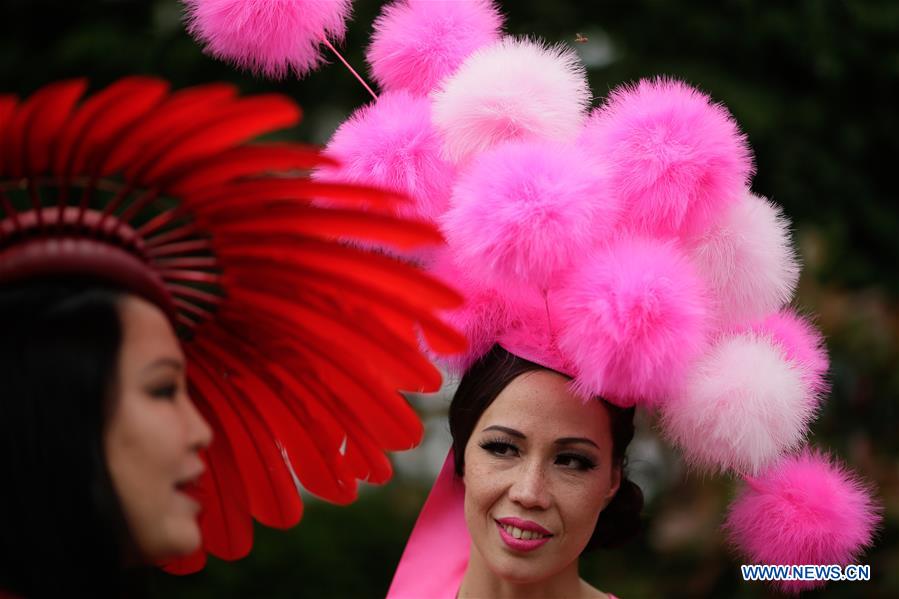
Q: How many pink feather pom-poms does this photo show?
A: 12